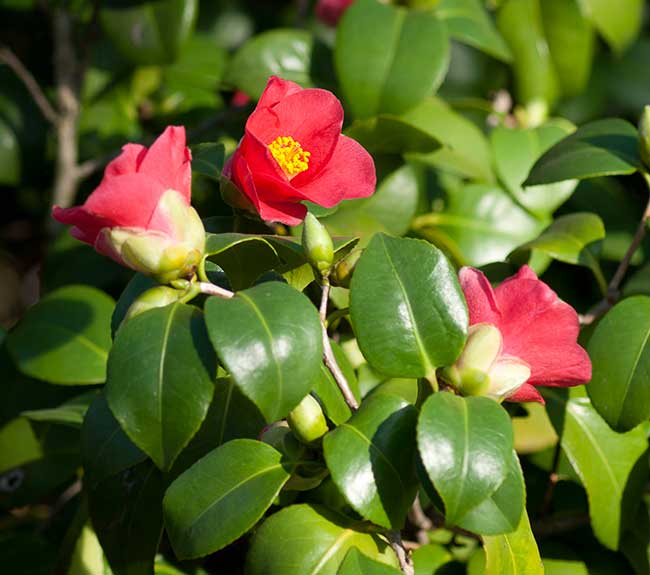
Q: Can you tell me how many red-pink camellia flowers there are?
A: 3